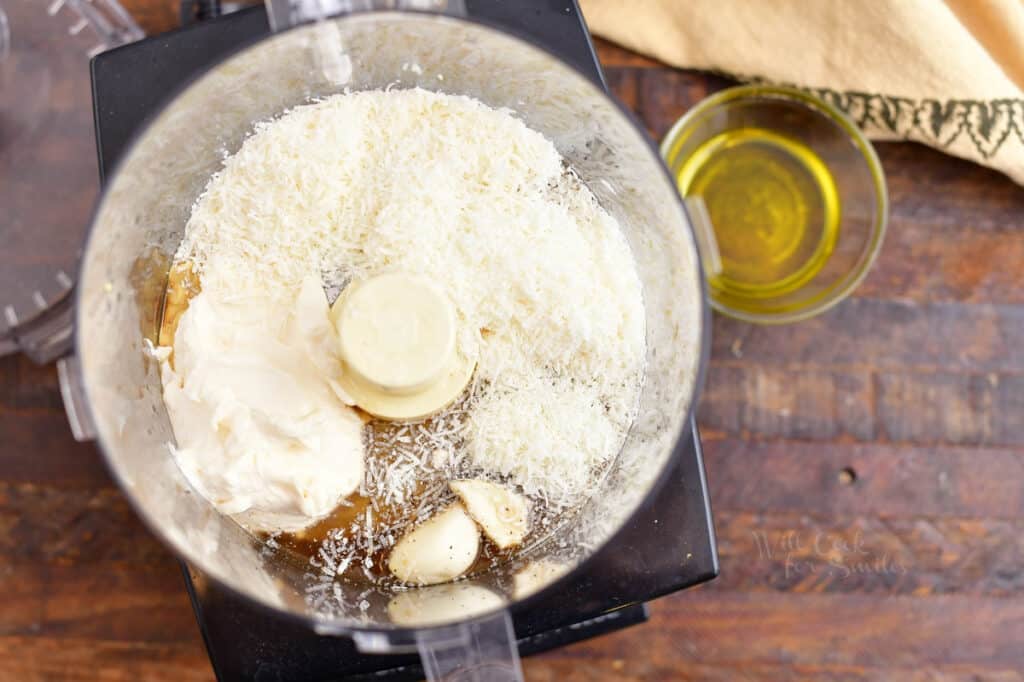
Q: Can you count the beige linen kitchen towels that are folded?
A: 1